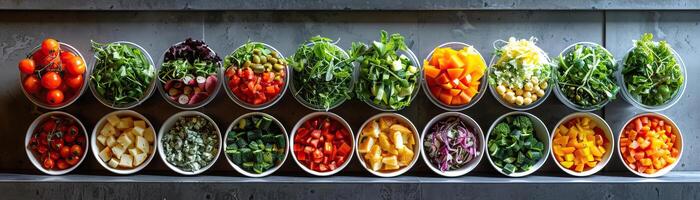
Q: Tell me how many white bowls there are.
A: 10